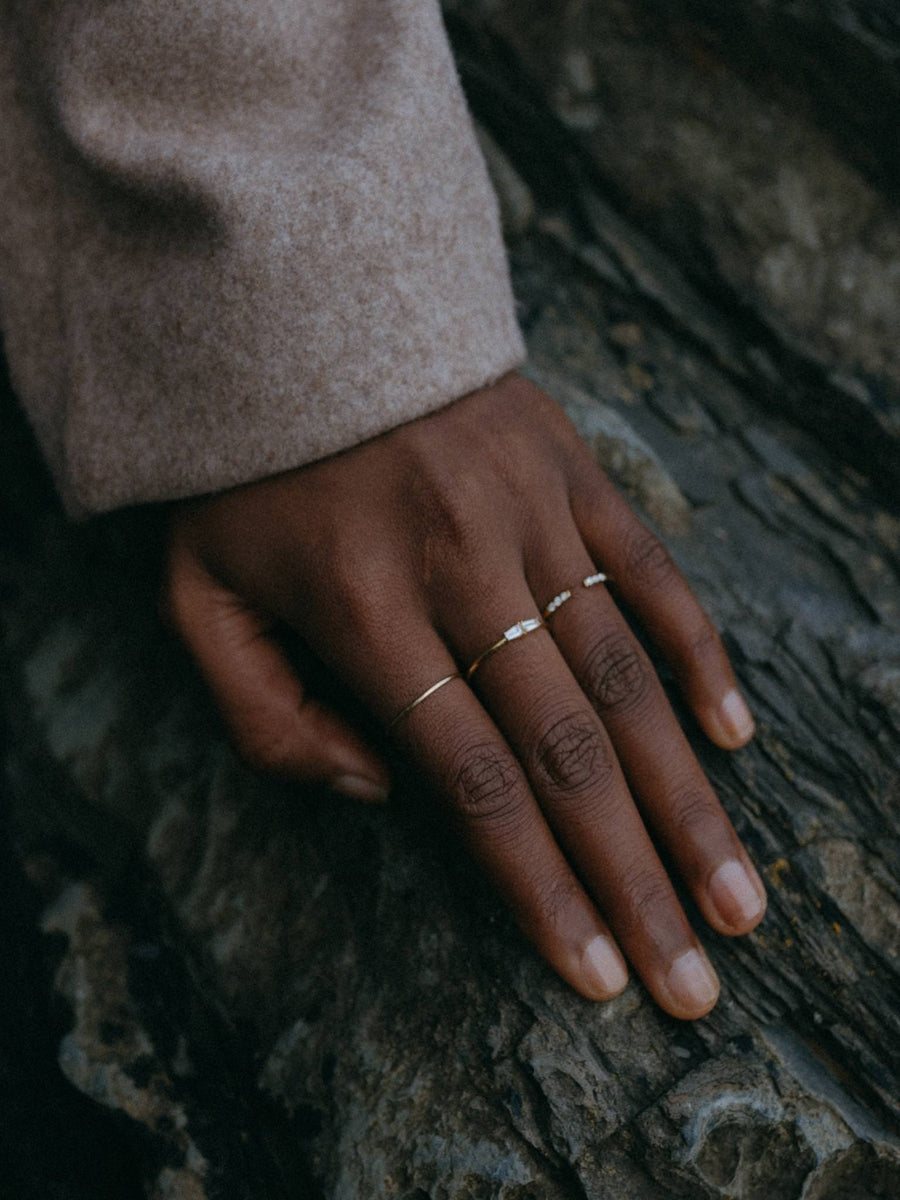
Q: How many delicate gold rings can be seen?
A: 3